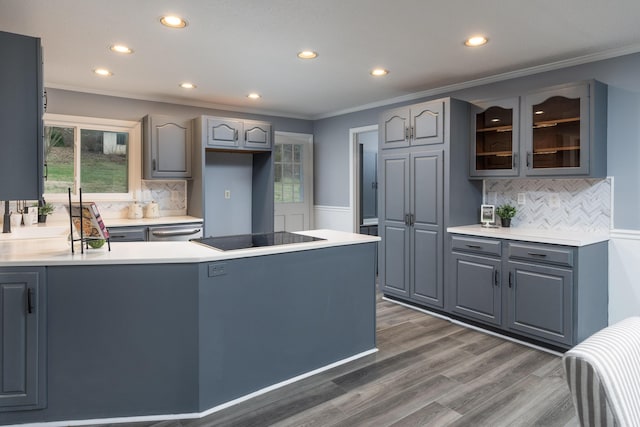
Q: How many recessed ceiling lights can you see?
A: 8